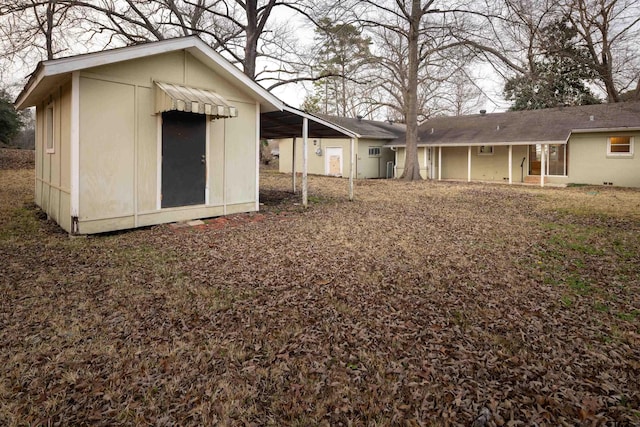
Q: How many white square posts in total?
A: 7